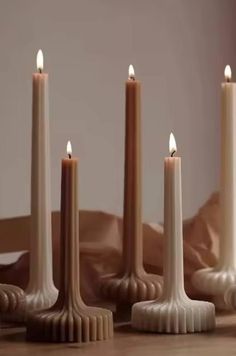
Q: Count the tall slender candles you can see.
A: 5